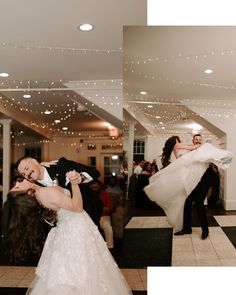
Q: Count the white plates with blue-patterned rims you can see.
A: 0